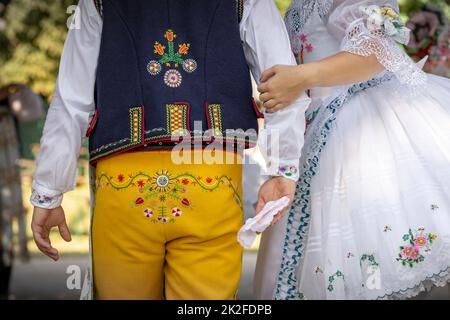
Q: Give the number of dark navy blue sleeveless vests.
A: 1